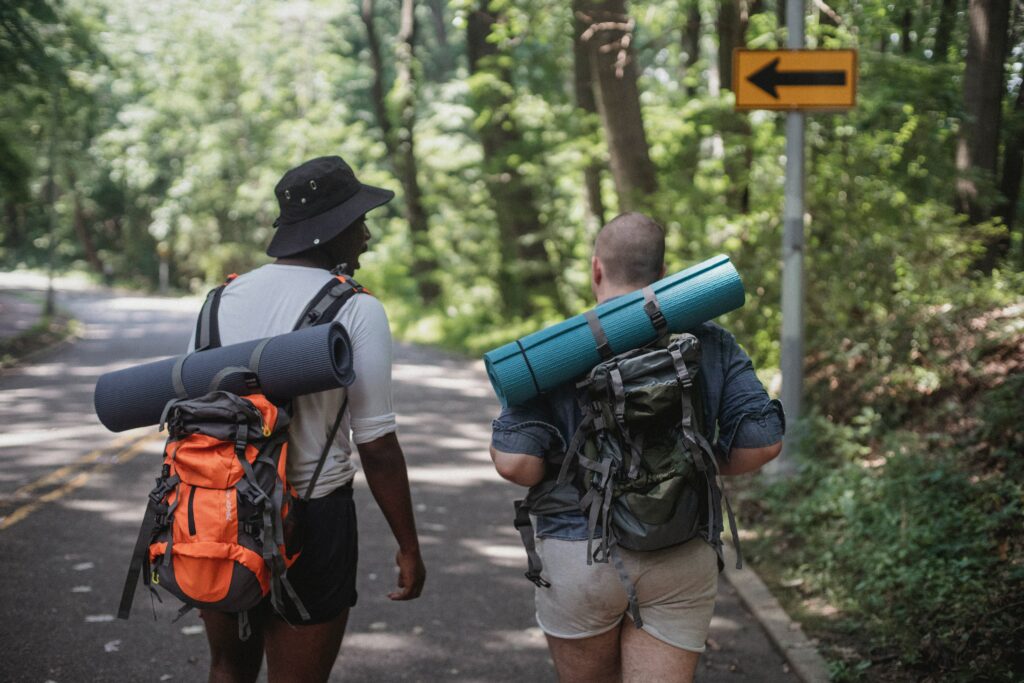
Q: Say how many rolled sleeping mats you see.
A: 2